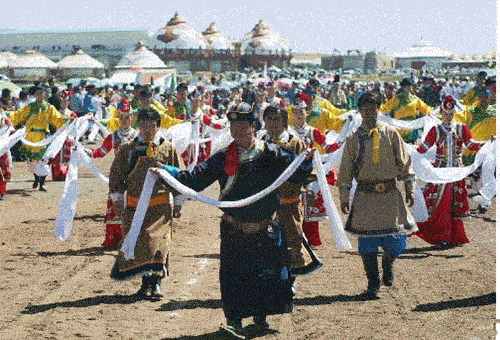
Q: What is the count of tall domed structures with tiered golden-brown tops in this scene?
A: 3